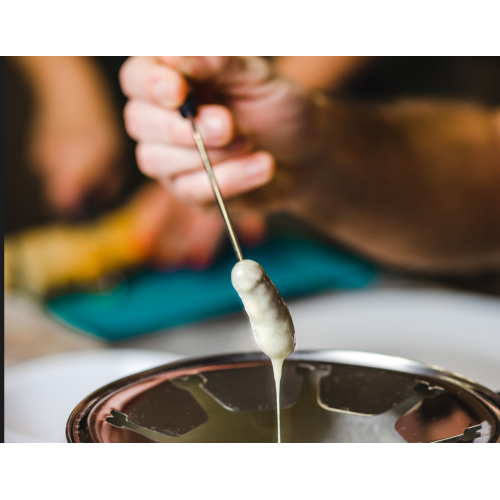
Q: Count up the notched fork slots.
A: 5